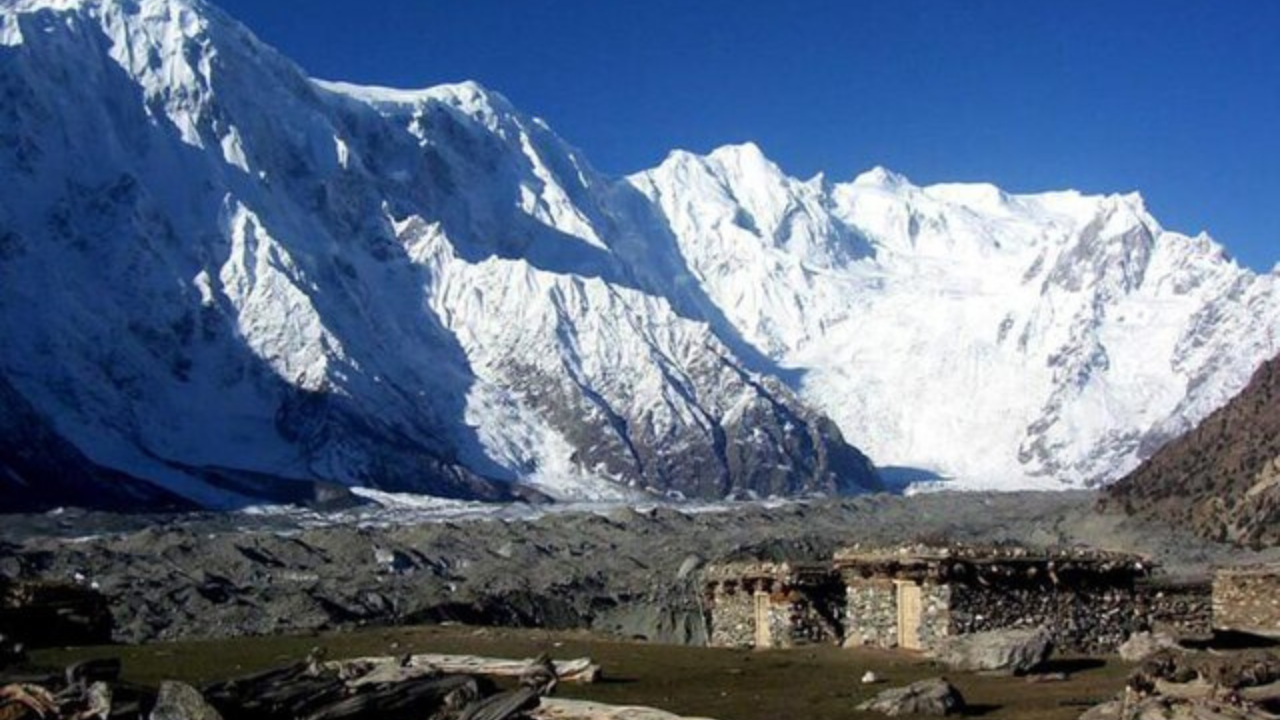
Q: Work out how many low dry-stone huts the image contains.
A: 3